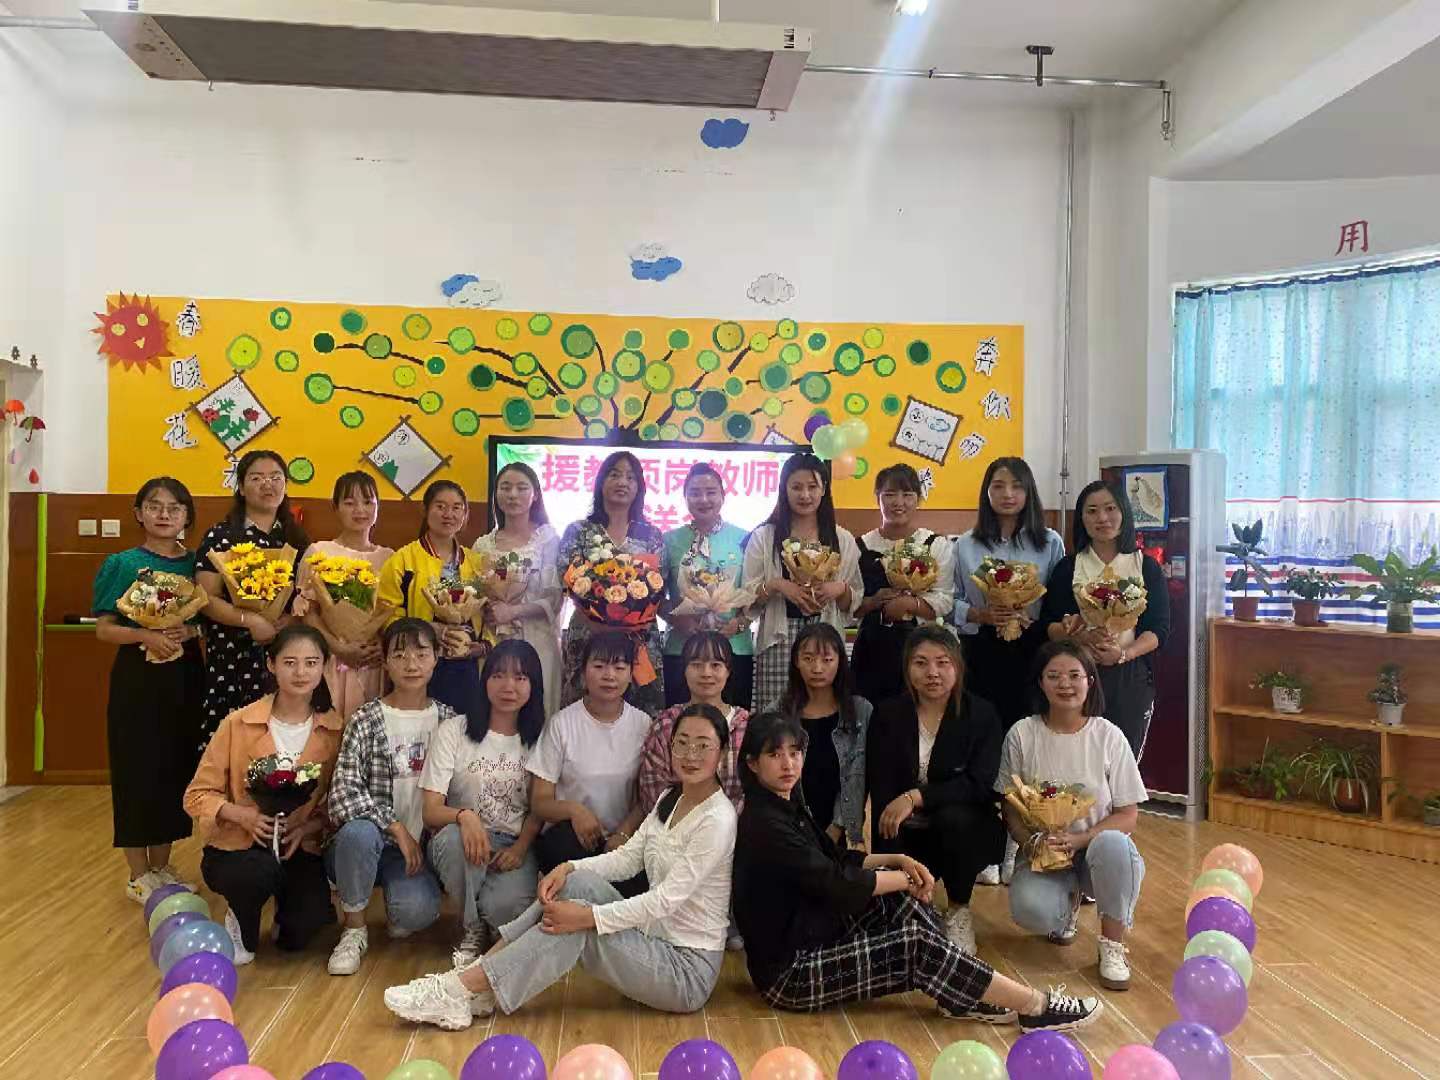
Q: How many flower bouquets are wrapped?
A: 13